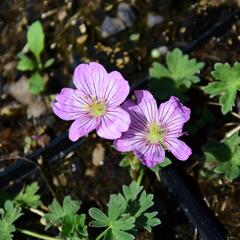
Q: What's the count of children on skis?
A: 0